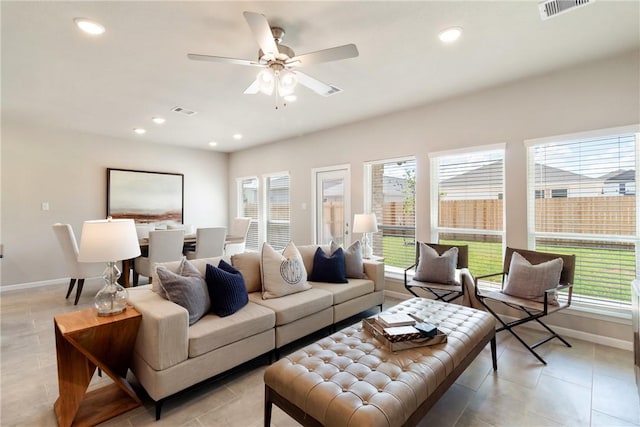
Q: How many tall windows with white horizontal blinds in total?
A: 5